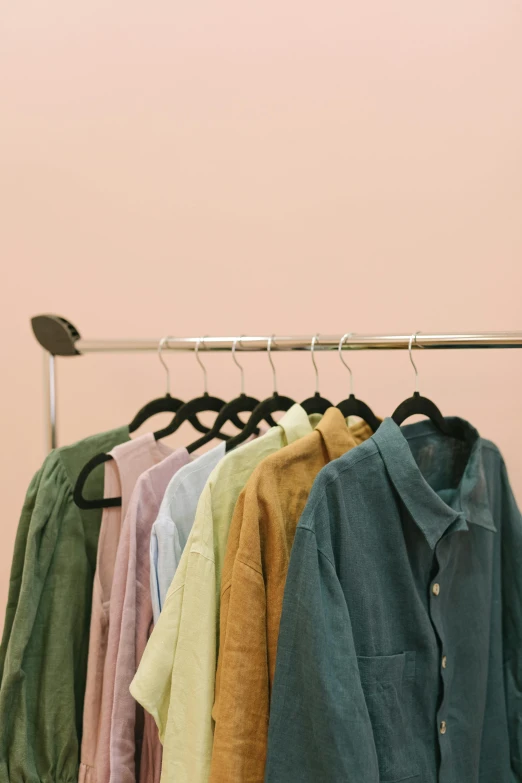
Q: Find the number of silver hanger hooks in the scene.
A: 7